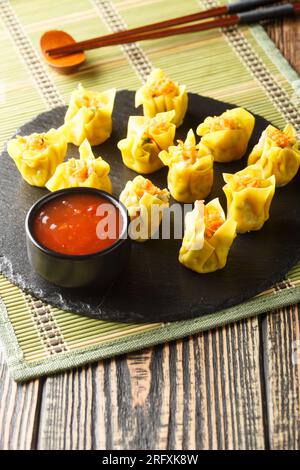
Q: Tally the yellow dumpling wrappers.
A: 11